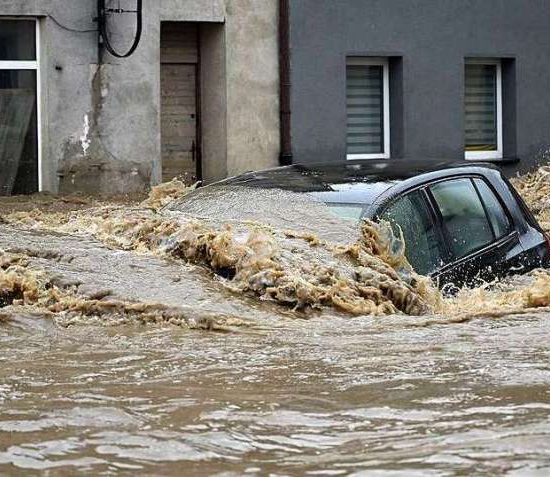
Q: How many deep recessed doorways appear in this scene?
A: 1